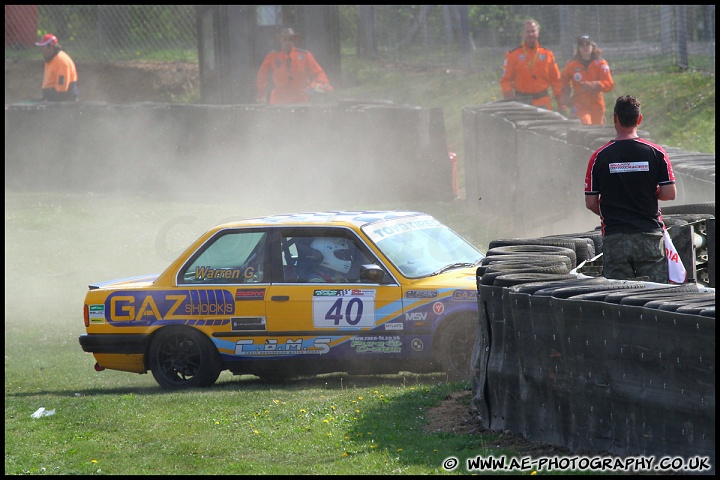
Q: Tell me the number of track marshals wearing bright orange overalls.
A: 3